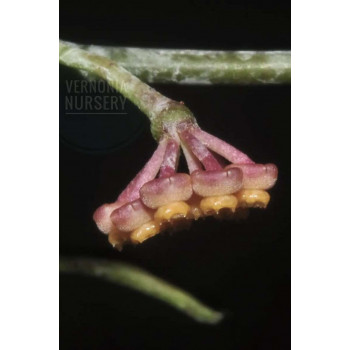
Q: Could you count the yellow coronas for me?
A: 5